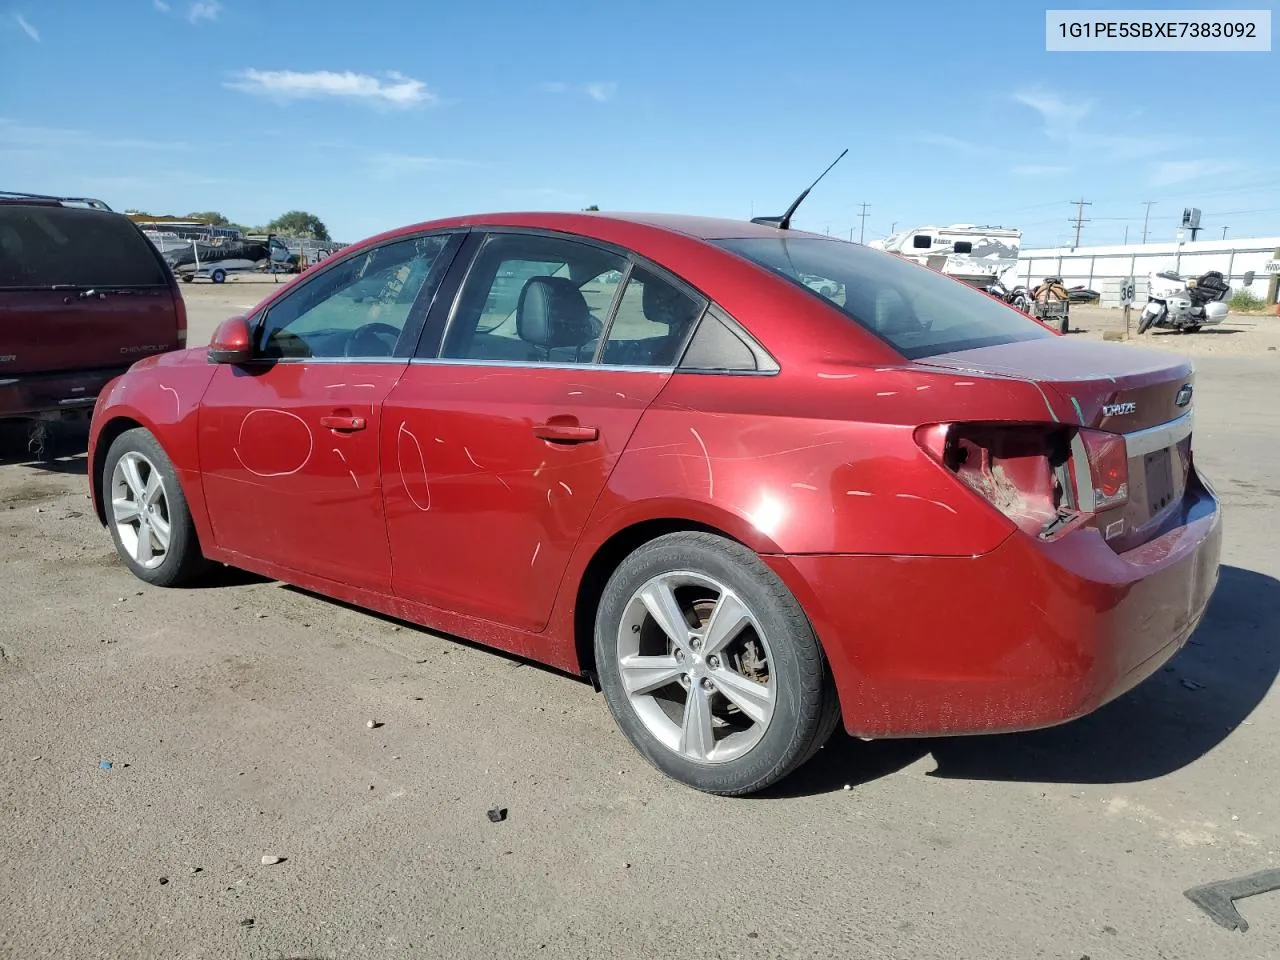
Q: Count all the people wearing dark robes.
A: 0